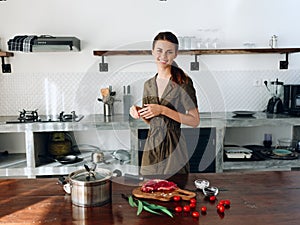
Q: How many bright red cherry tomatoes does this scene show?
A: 12